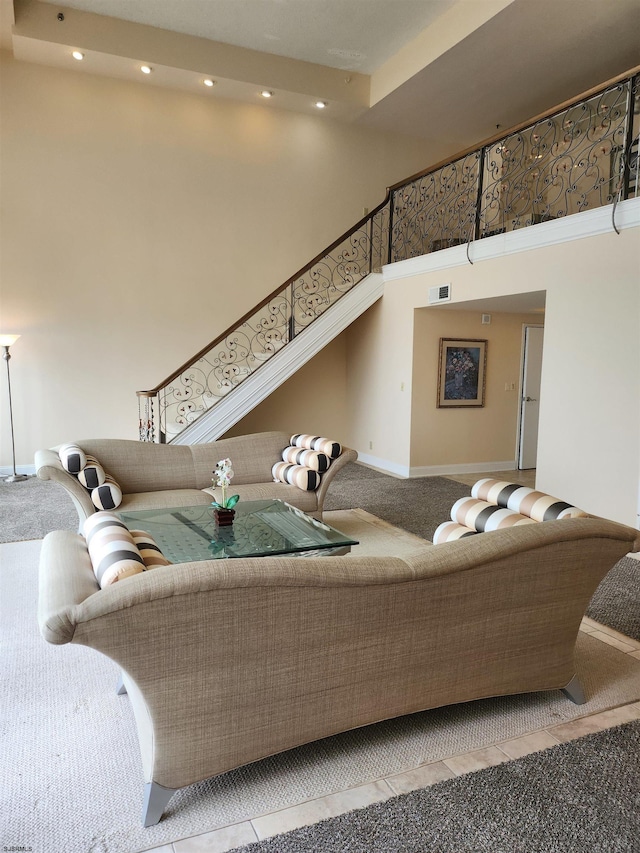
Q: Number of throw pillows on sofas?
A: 11